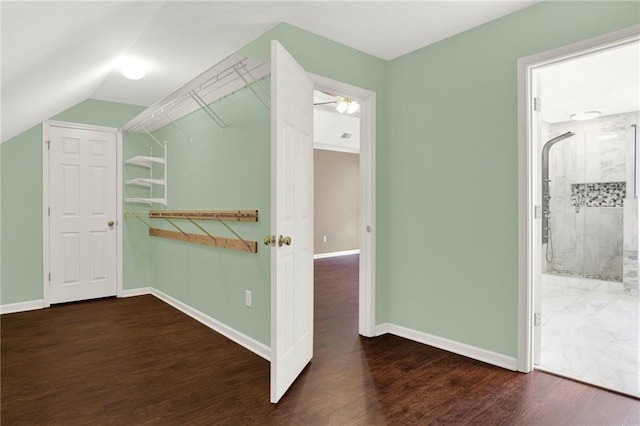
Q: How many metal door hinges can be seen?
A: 6